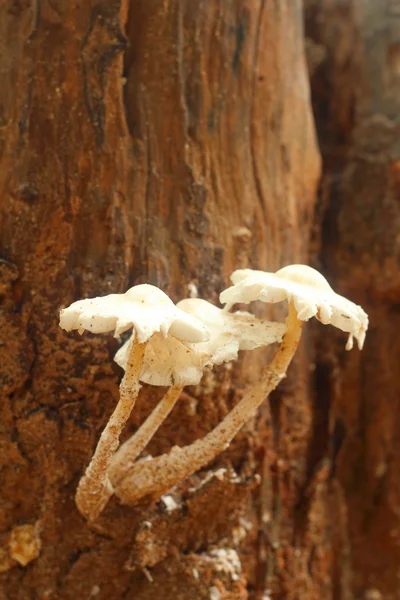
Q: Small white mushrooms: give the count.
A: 3